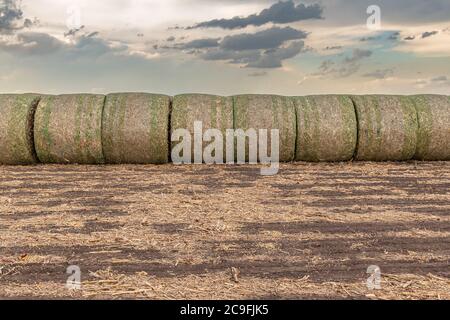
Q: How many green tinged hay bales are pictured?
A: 8